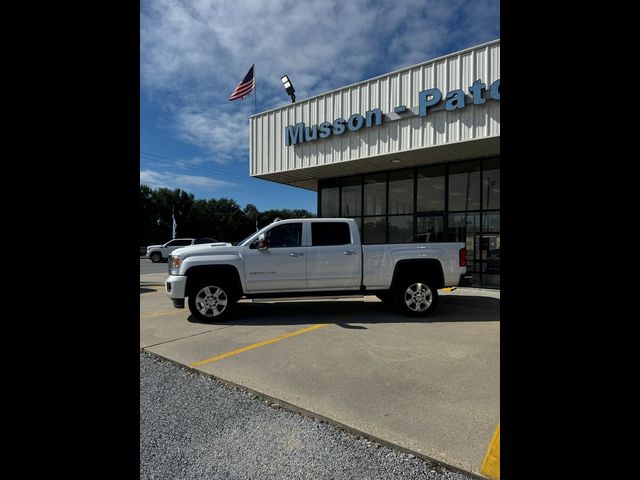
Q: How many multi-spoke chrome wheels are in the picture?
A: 2